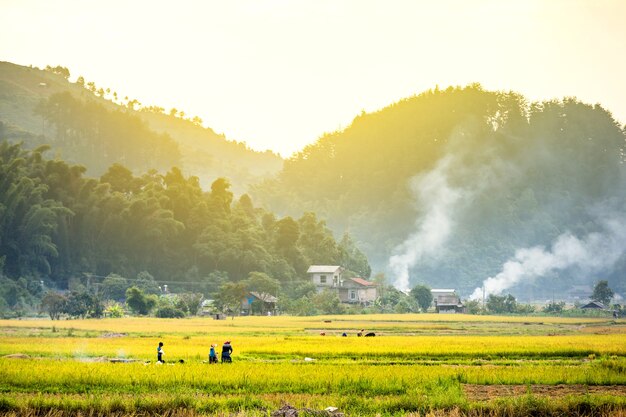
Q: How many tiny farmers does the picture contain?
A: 3